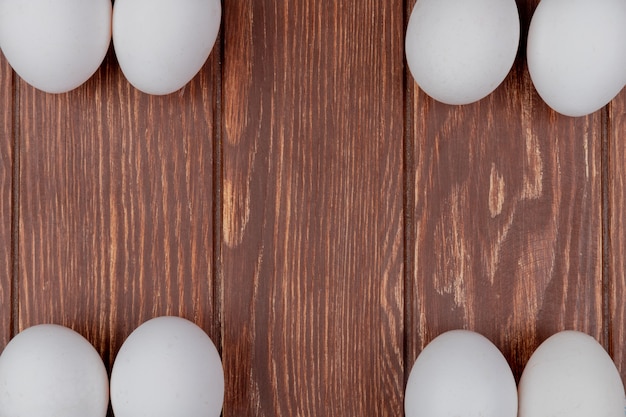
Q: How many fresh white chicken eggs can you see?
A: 8